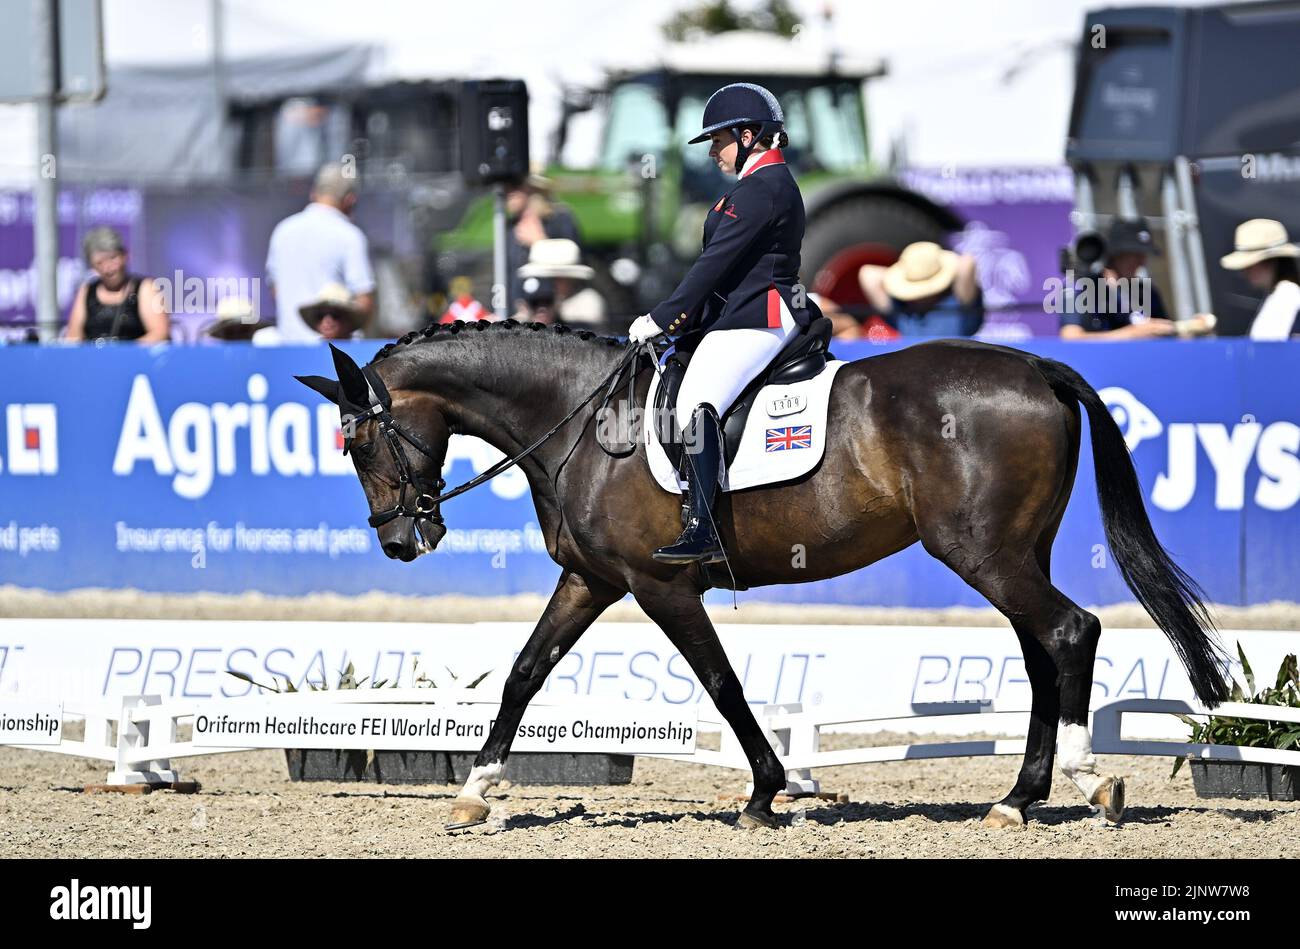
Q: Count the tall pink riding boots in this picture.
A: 0